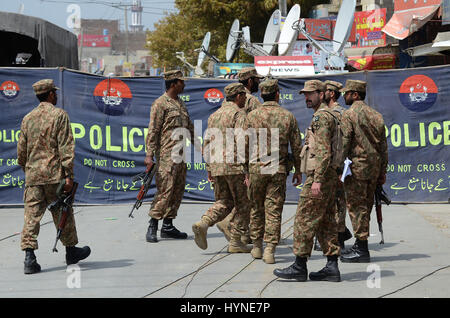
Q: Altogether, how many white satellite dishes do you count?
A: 5